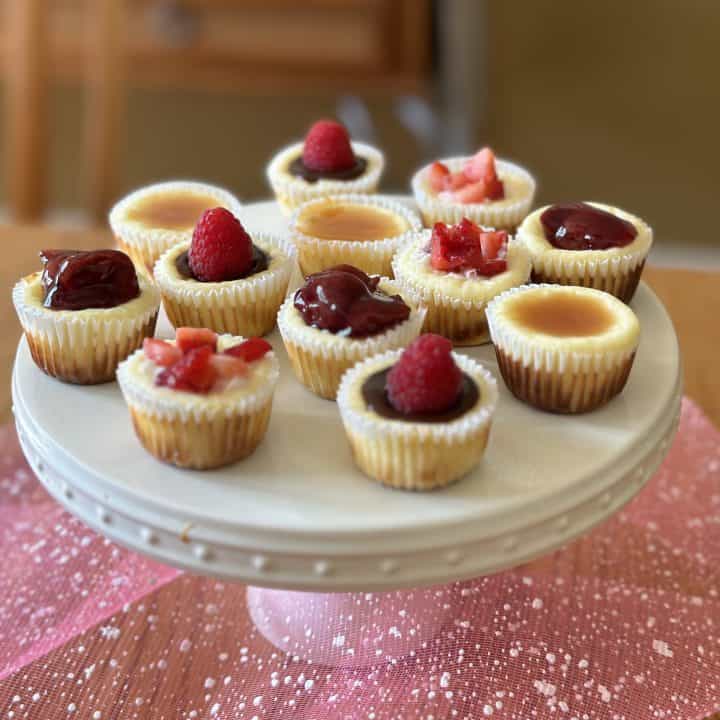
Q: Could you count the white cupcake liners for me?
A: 12